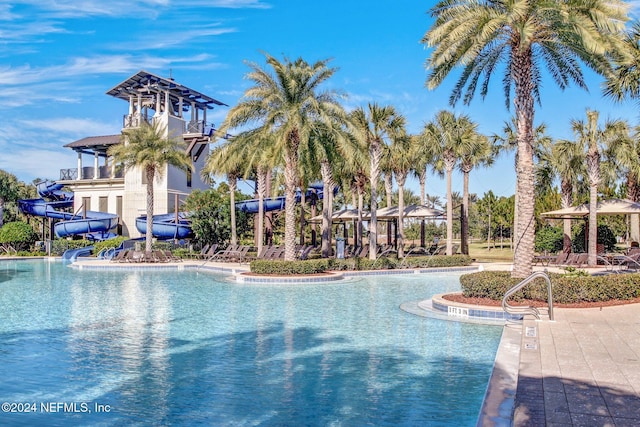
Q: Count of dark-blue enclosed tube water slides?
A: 2